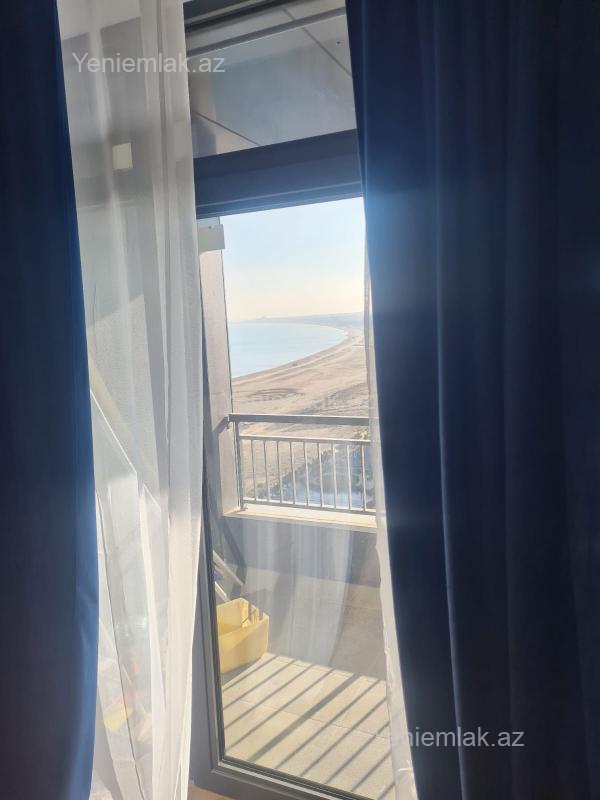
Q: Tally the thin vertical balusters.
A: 9